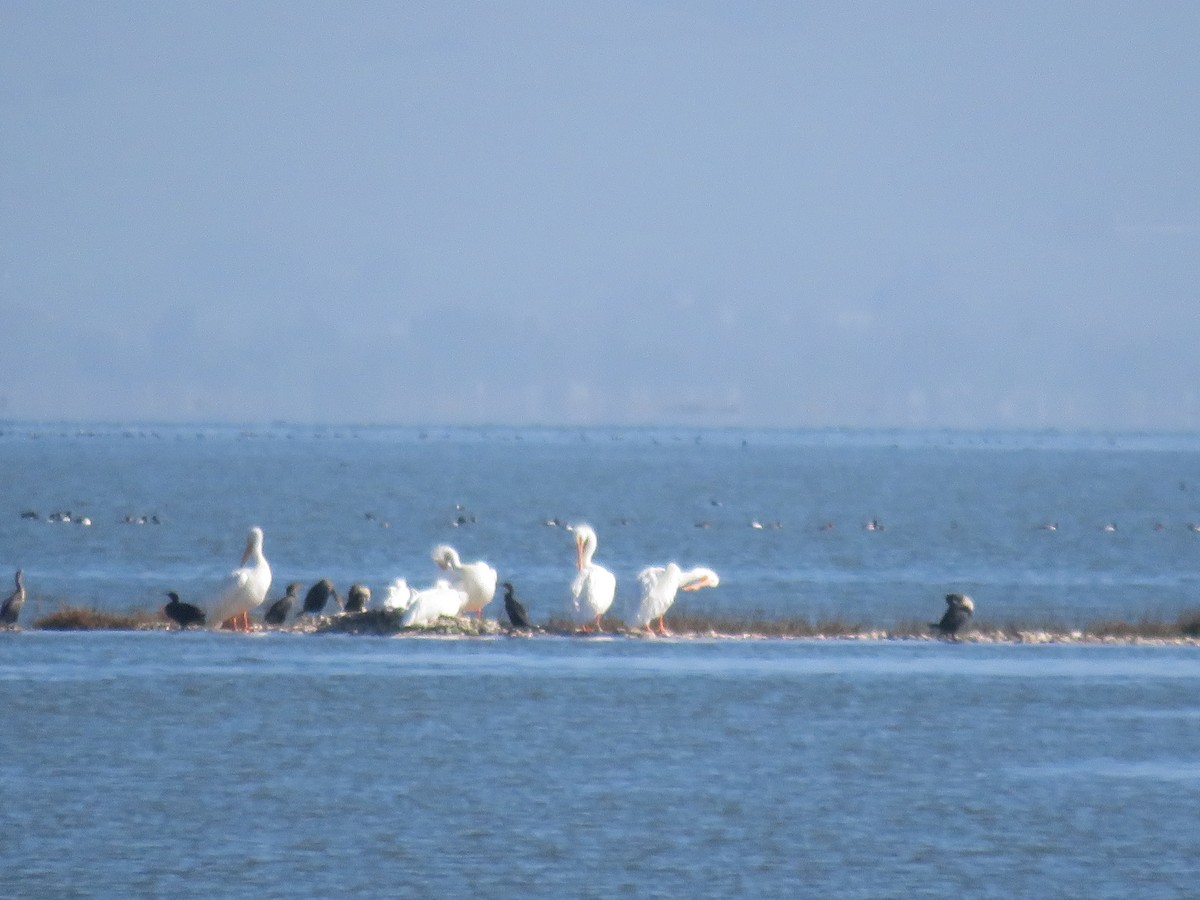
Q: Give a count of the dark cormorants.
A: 7